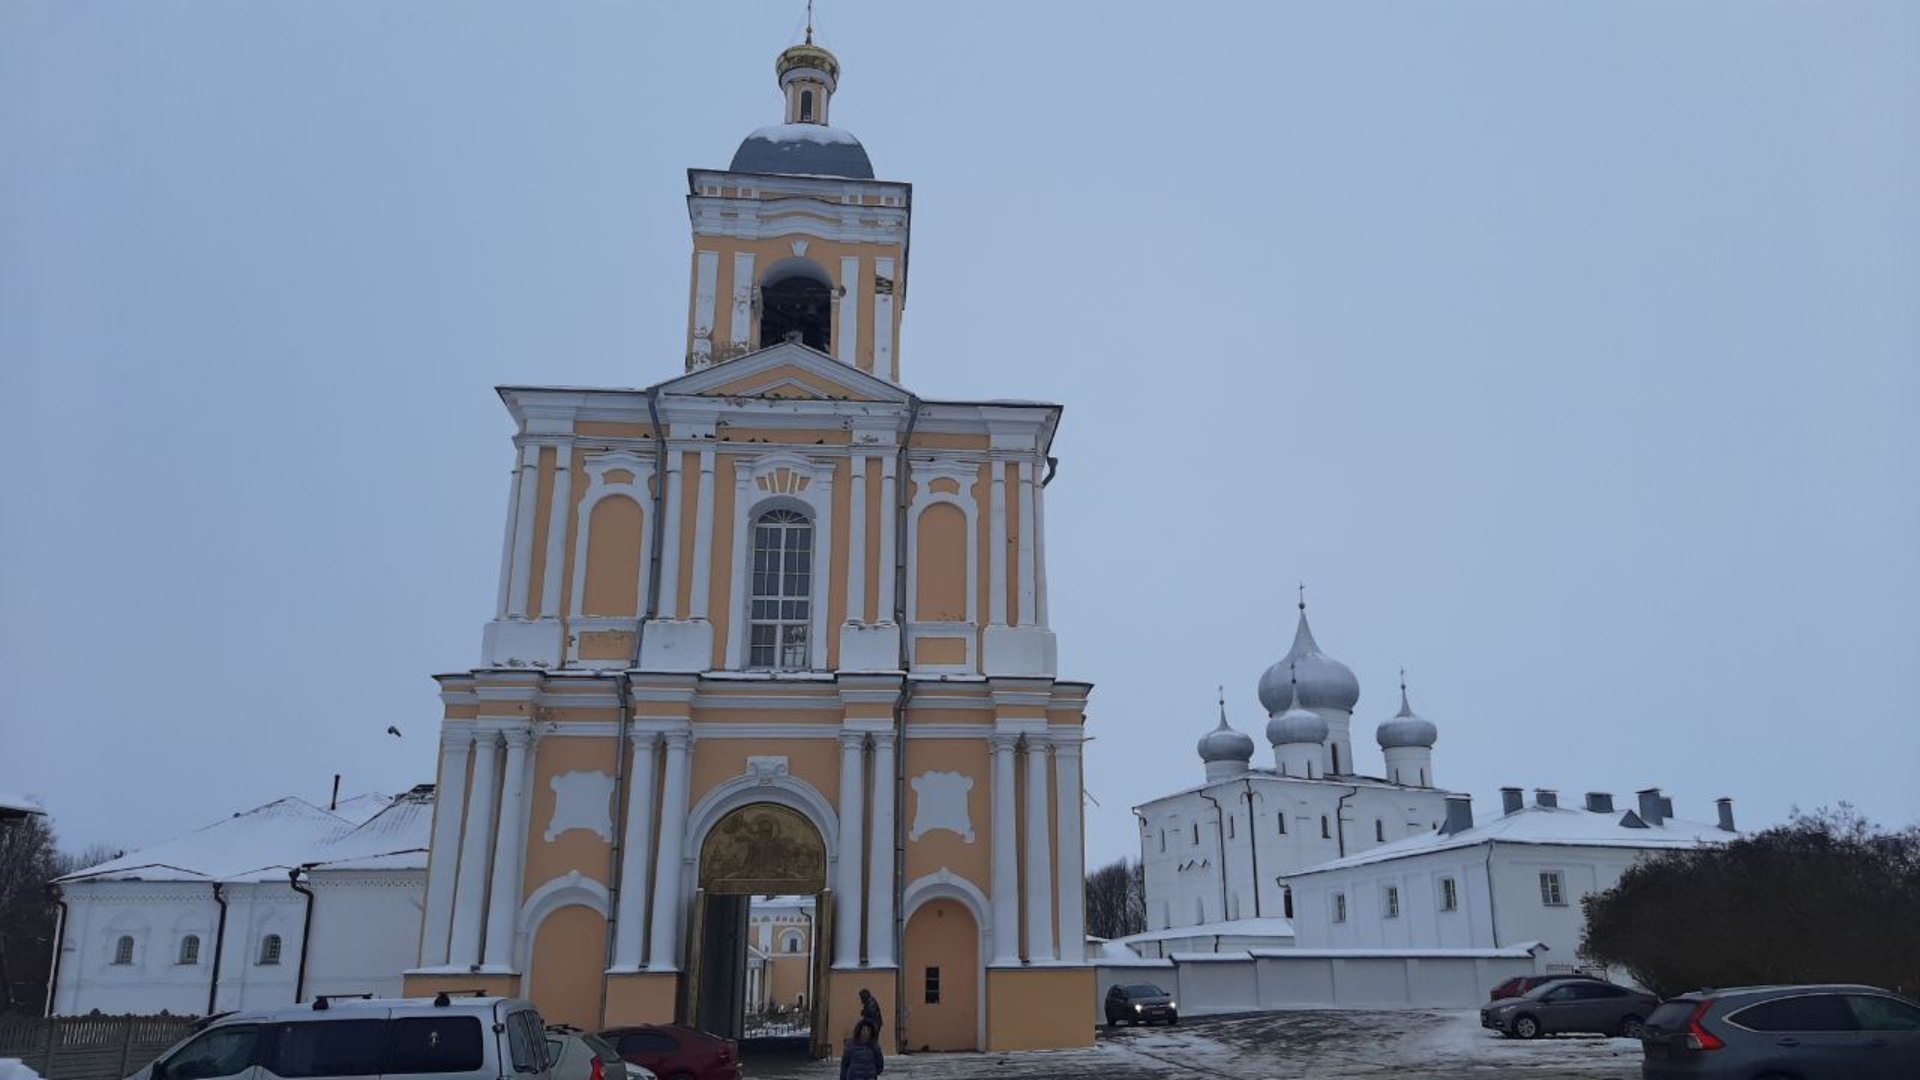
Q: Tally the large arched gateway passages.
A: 1